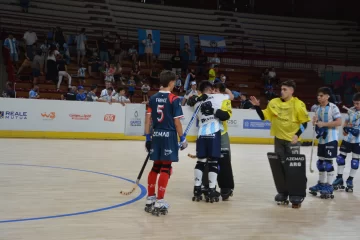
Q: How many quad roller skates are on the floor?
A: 12